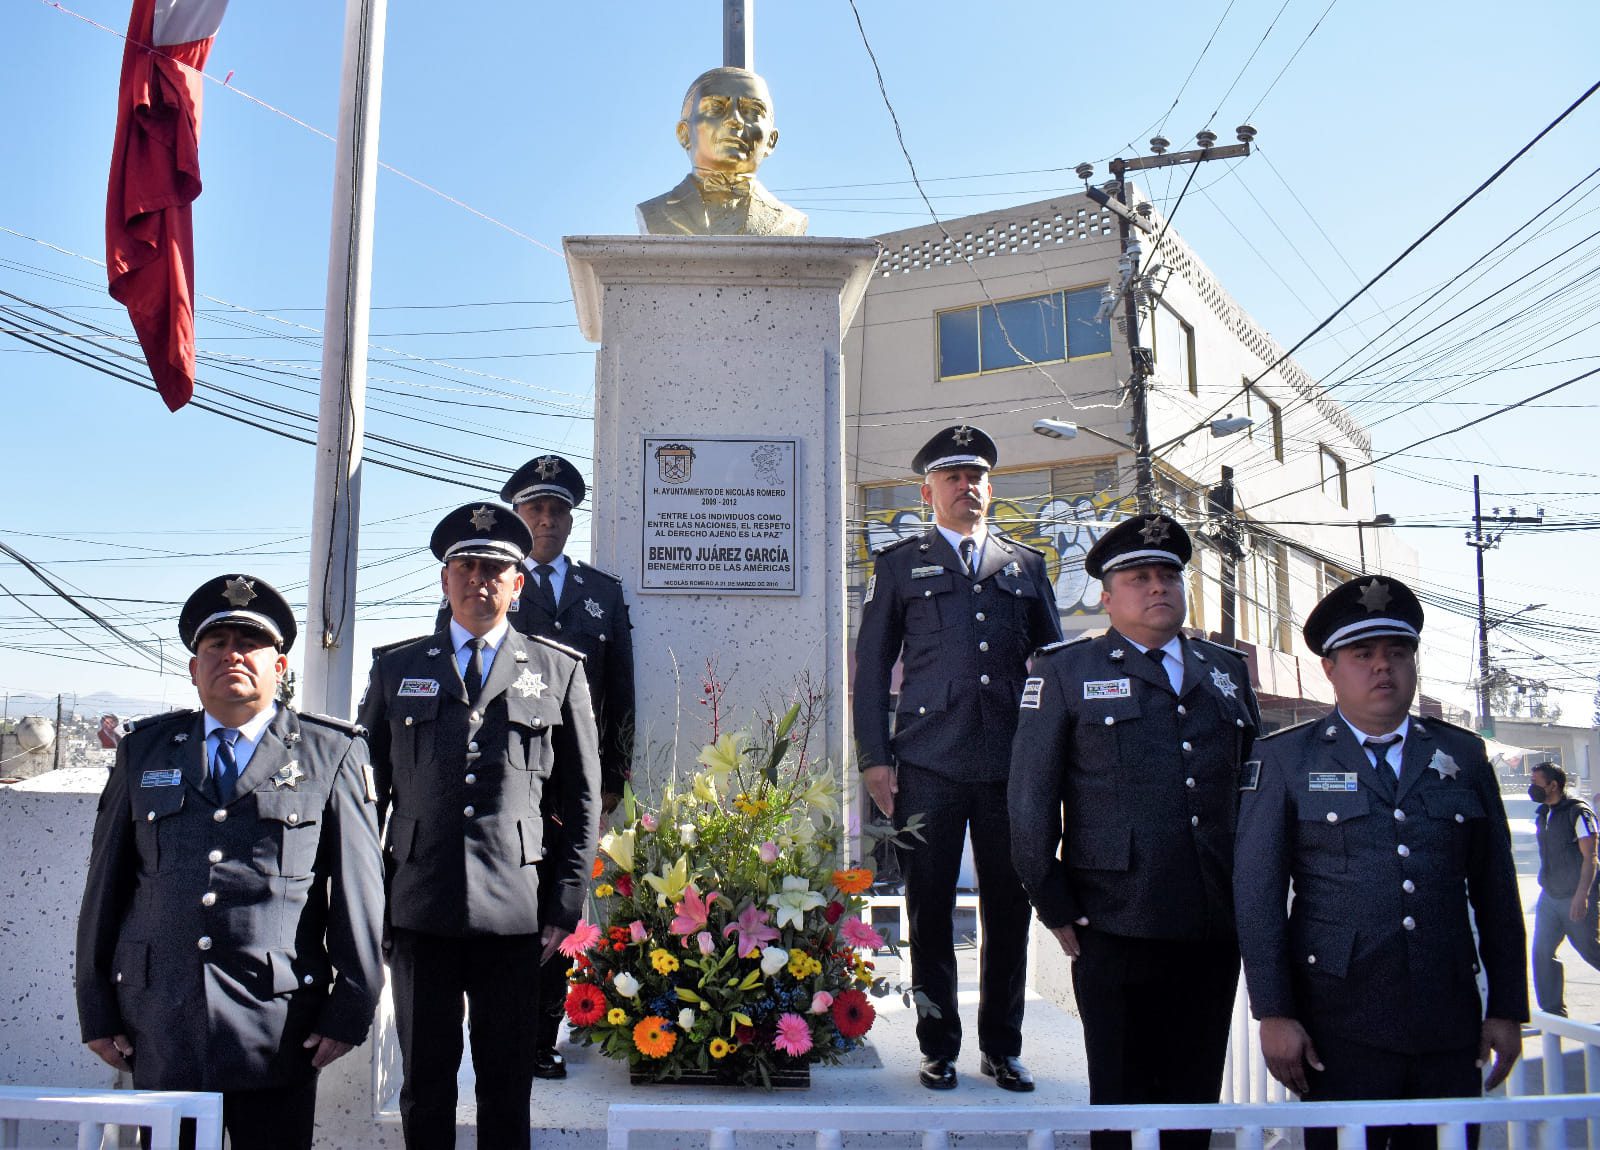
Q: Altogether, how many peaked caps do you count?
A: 6